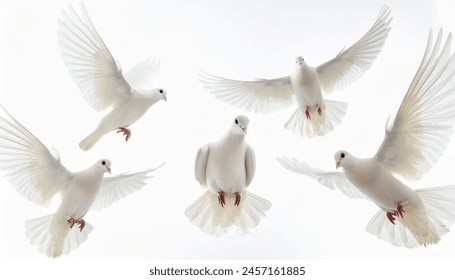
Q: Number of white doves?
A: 5